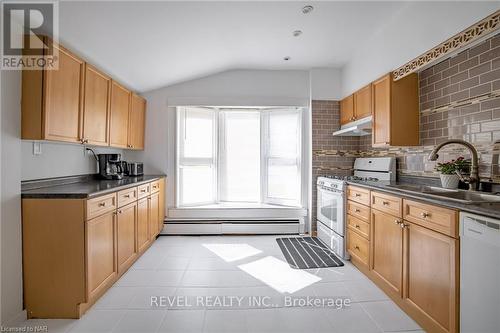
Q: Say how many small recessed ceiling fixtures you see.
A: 3